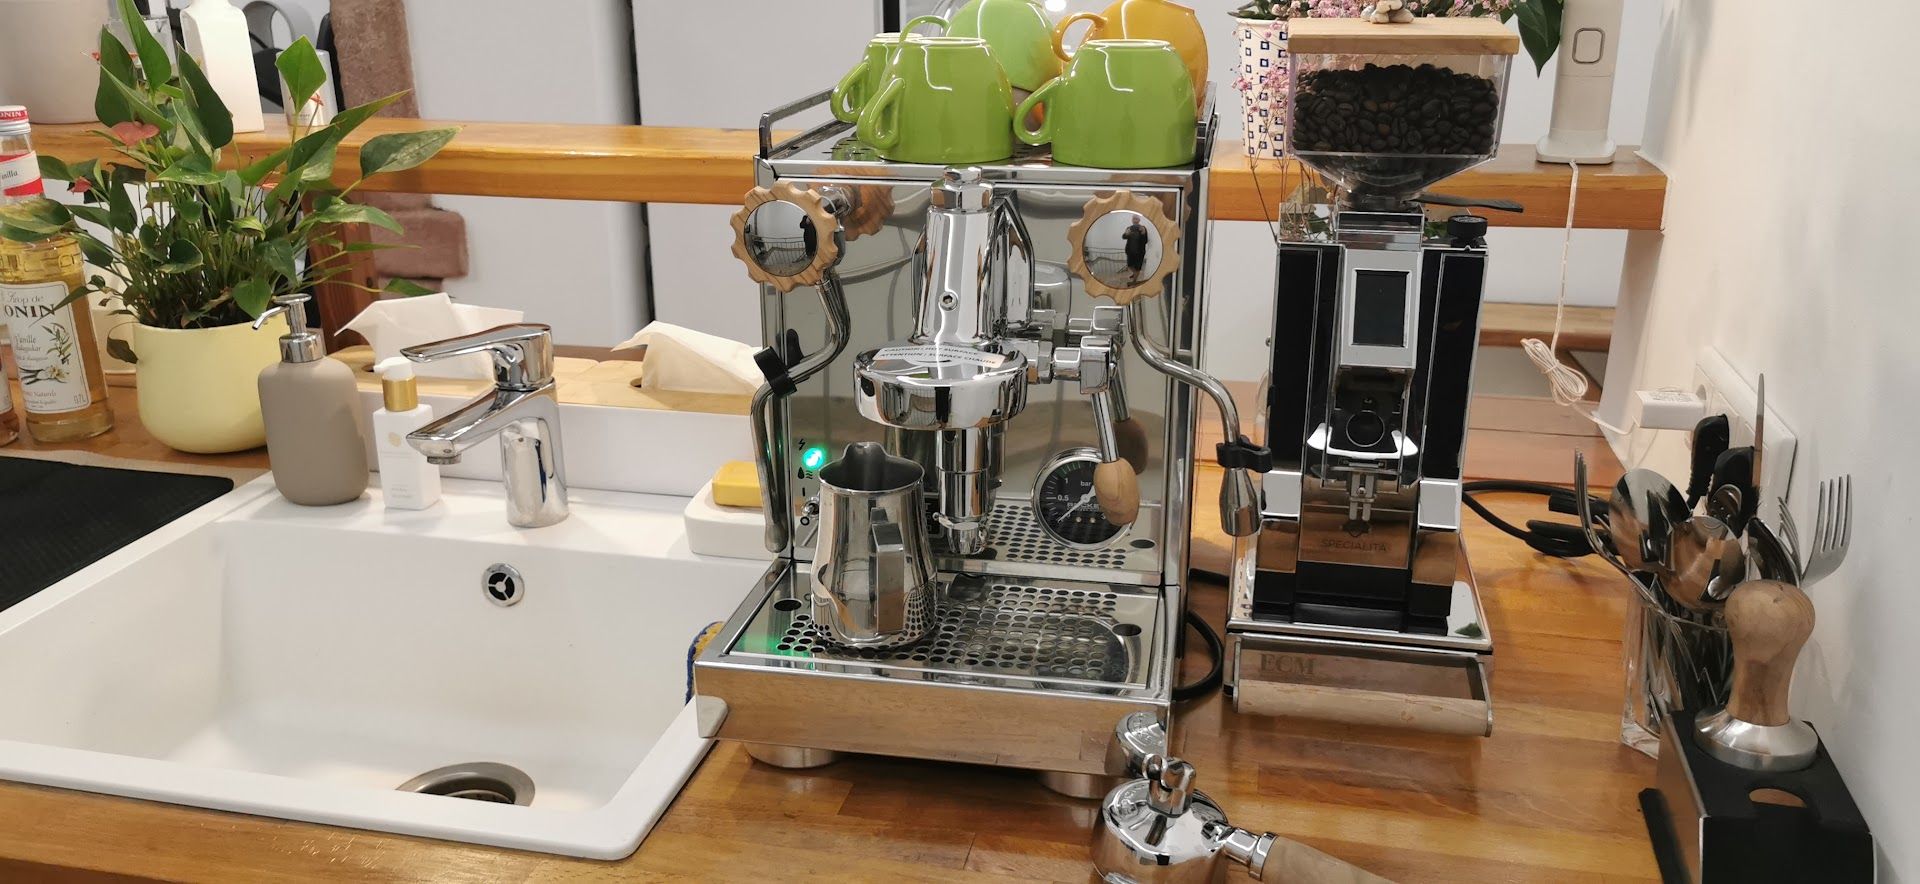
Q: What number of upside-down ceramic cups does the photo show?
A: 5